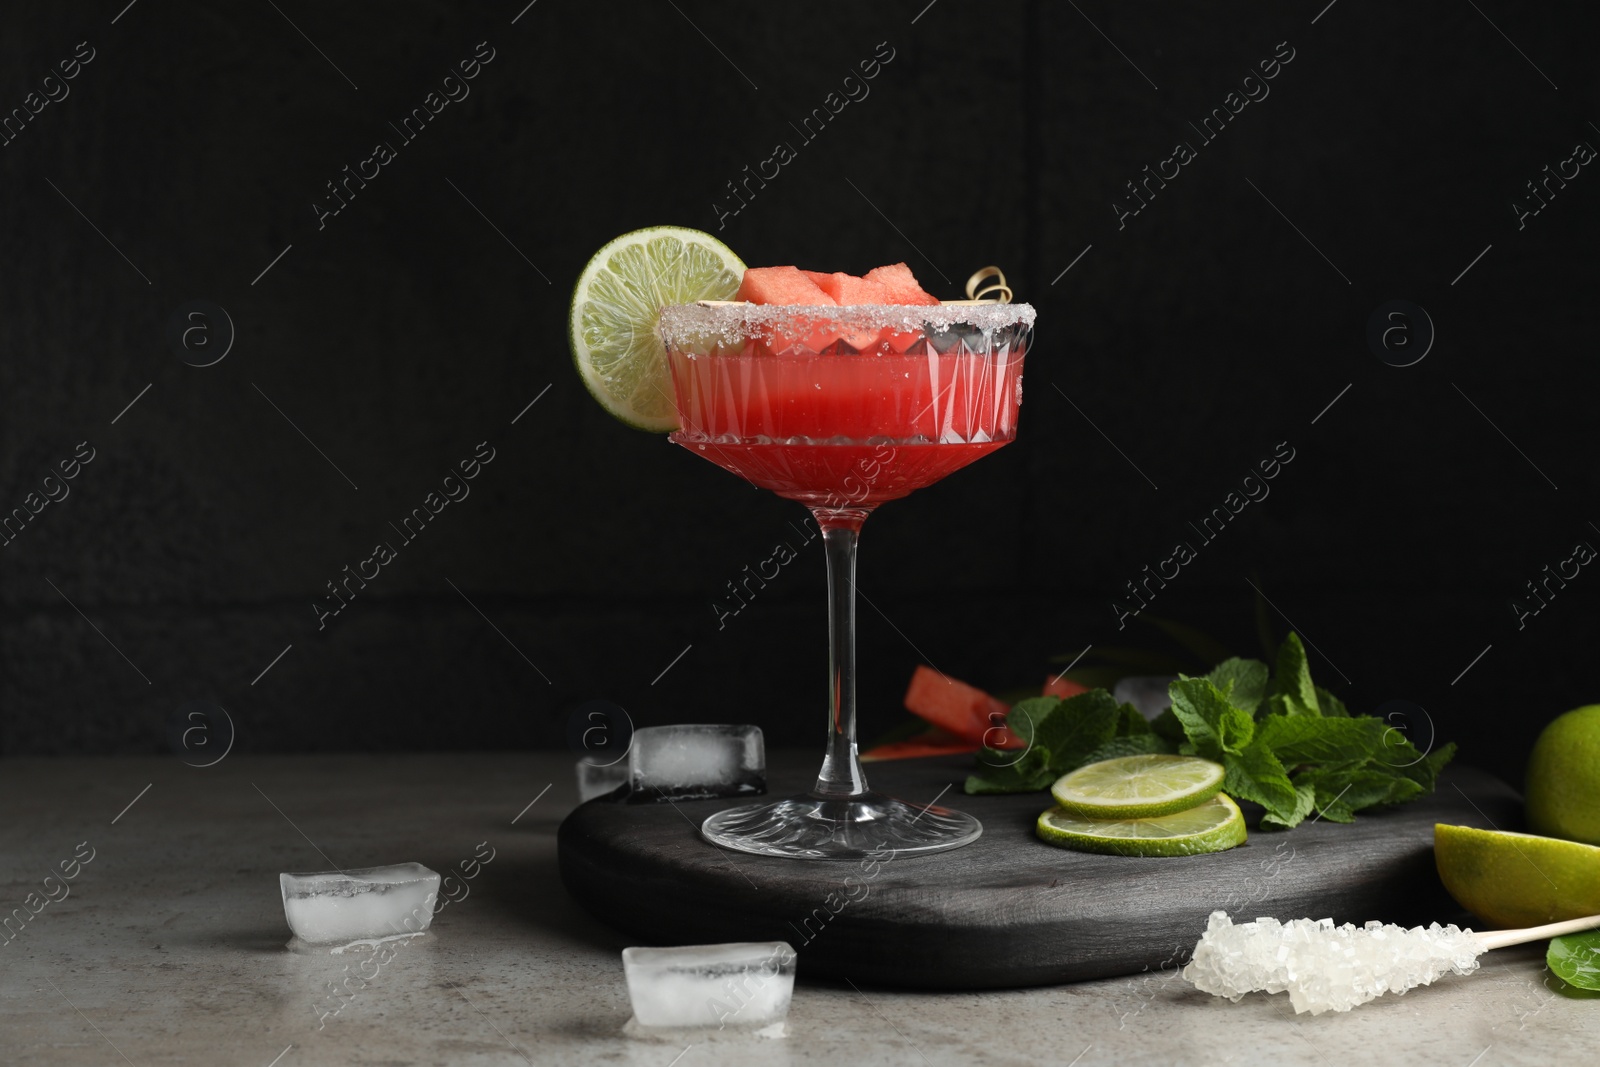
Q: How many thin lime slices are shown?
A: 3